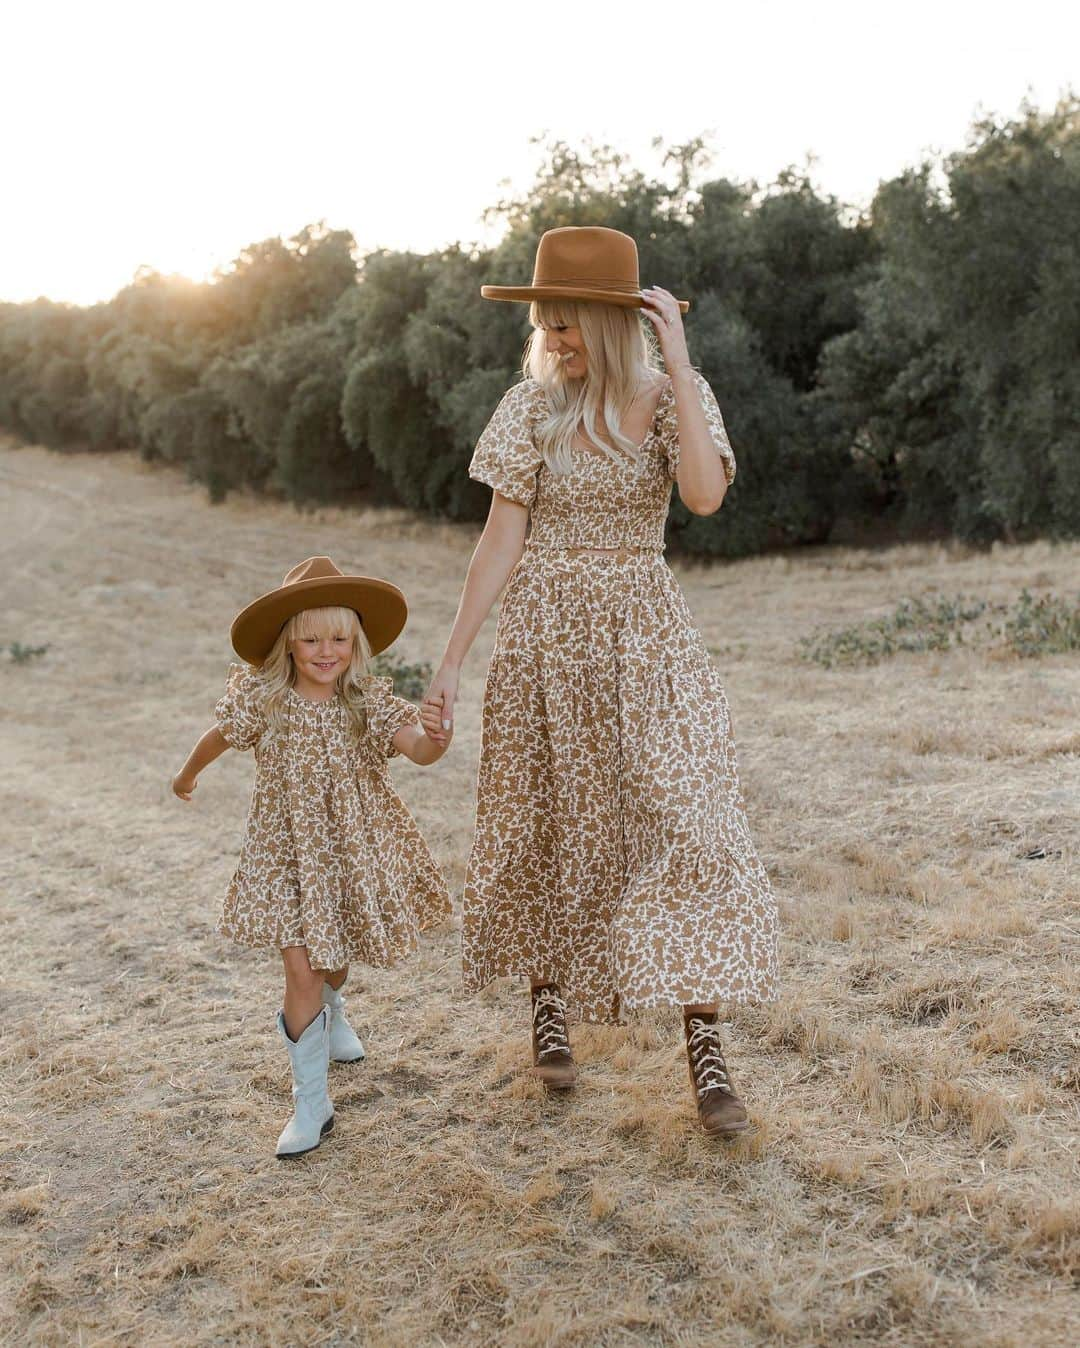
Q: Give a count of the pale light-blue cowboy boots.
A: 2